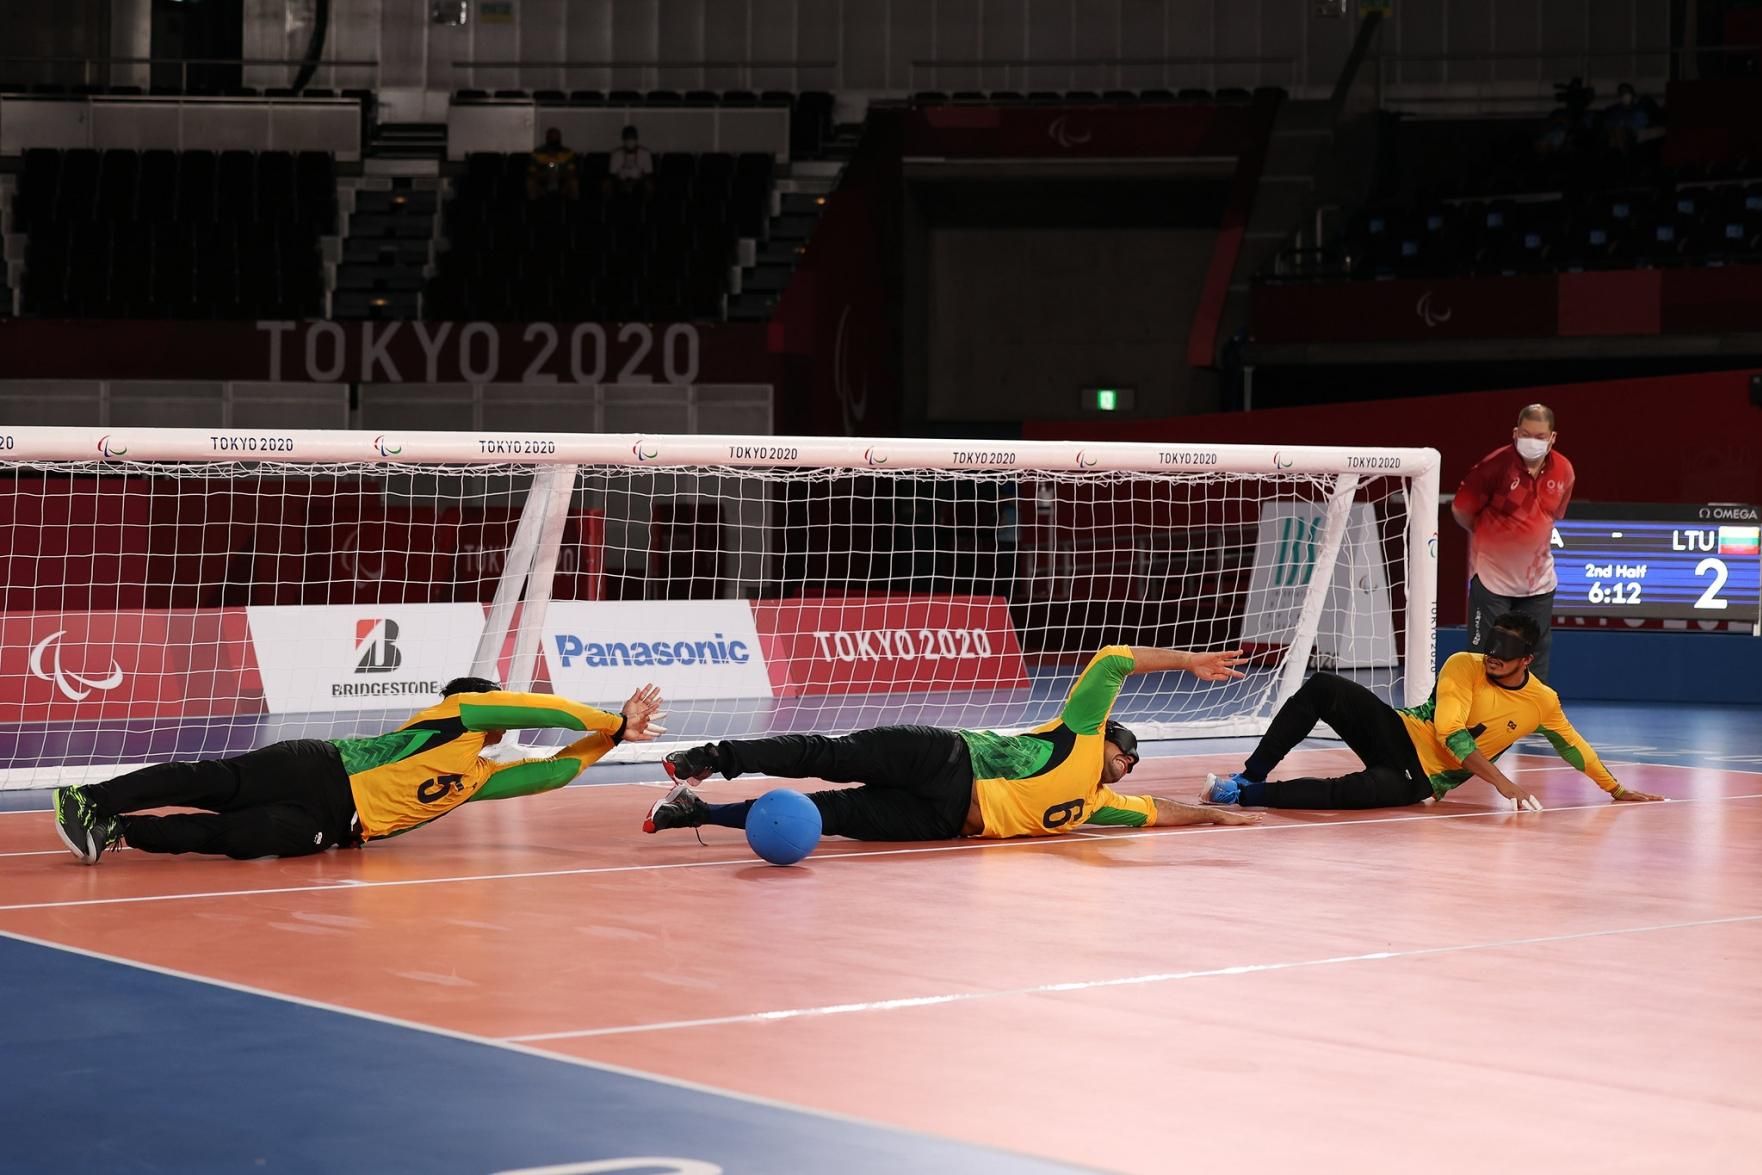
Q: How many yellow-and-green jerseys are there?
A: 3